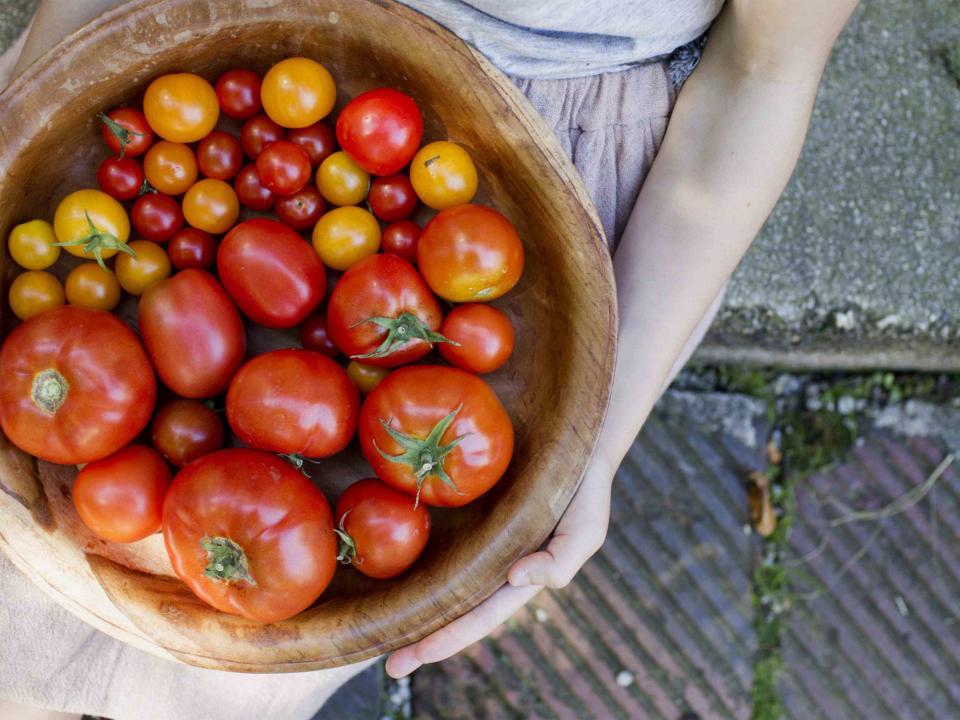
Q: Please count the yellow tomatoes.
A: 13